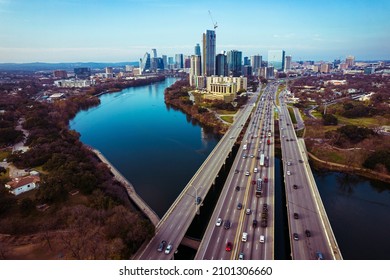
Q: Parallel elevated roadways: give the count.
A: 3